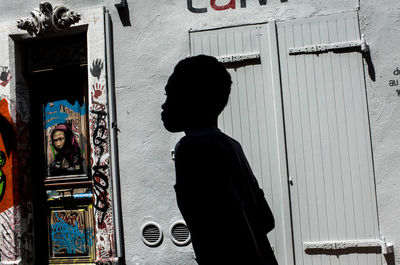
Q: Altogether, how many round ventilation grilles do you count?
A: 2